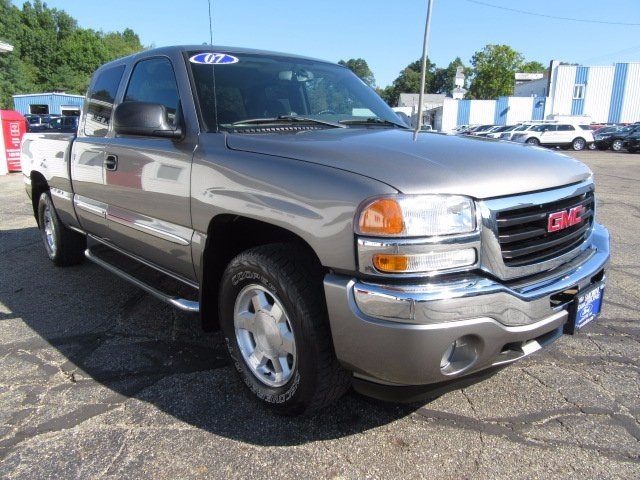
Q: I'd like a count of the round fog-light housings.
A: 1